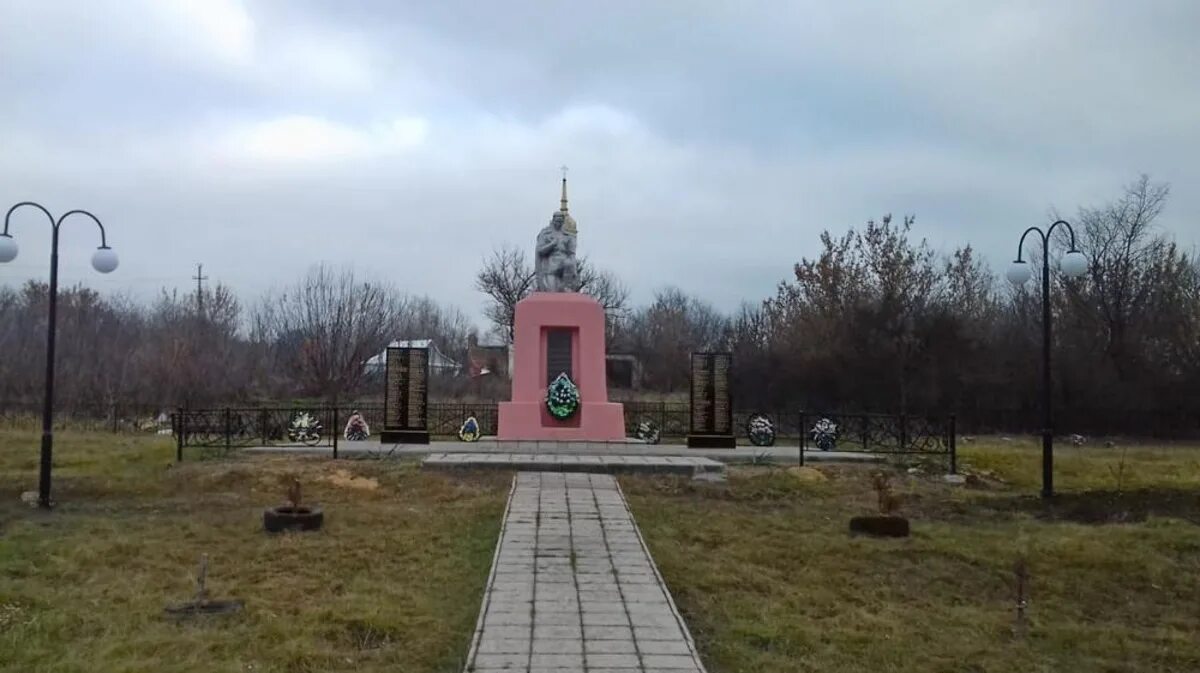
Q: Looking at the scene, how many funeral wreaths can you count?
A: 7